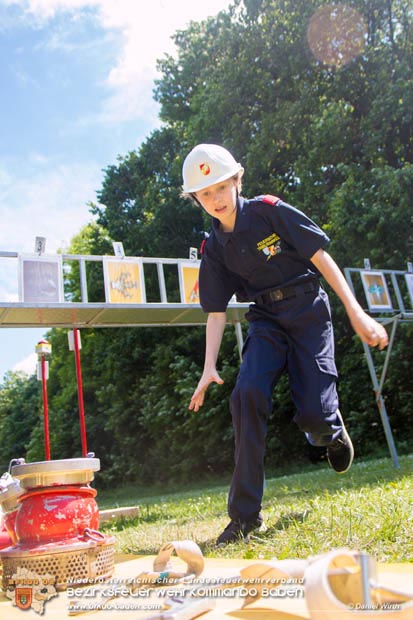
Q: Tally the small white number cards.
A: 5